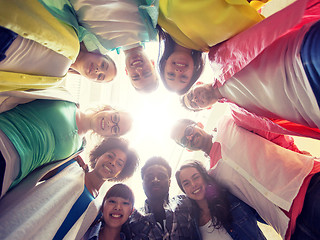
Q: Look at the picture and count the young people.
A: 10